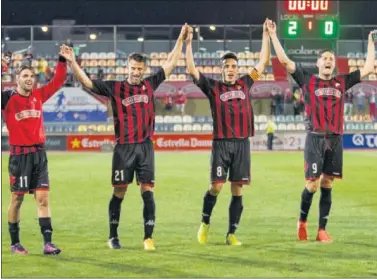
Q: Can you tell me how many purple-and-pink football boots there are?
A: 2